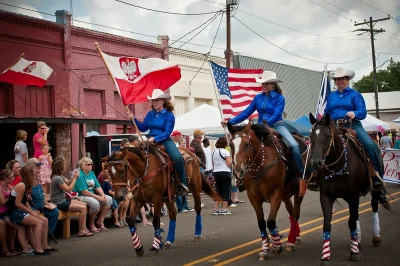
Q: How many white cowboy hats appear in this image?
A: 3